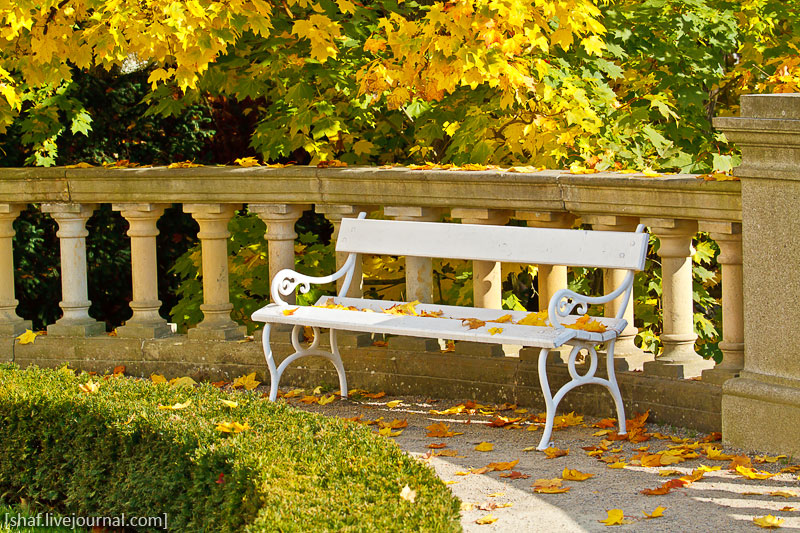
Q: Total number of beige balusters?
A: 12